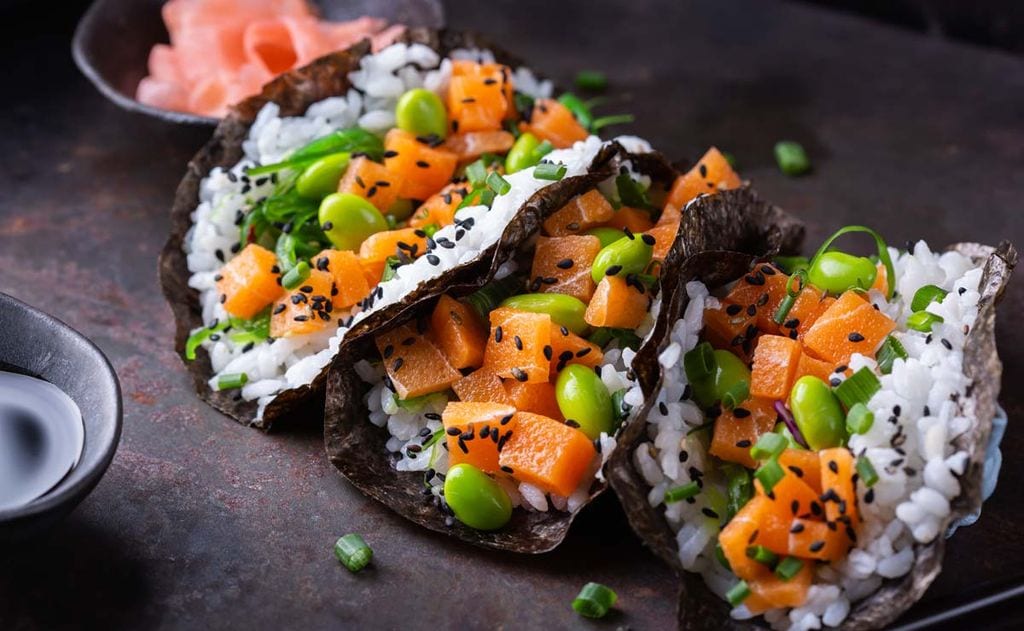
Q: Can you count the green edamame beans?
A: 12